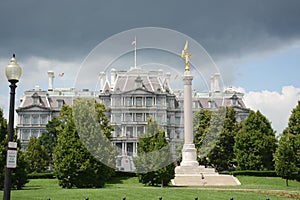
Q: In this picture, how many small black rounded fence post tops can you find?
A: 7